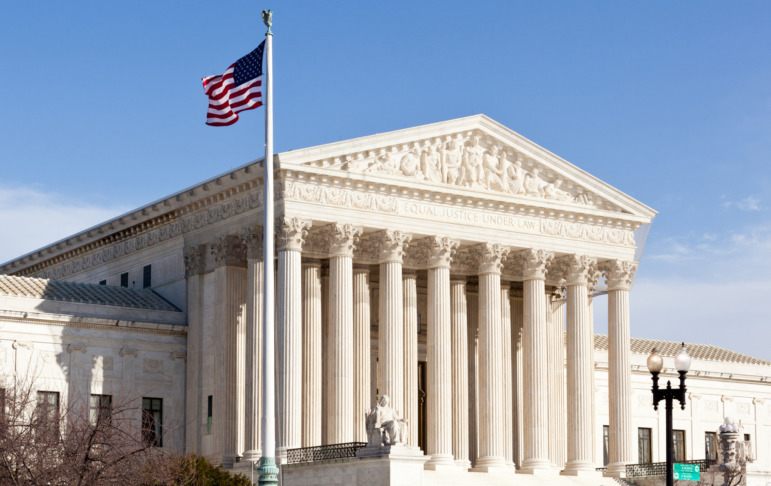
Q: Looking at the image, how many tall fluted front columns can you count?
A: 8